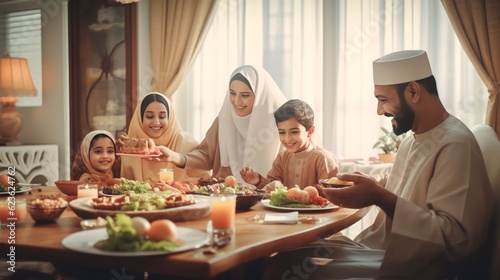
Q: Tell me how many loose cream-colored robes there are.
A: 1